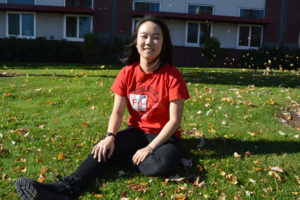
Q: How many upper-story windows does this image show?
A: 5